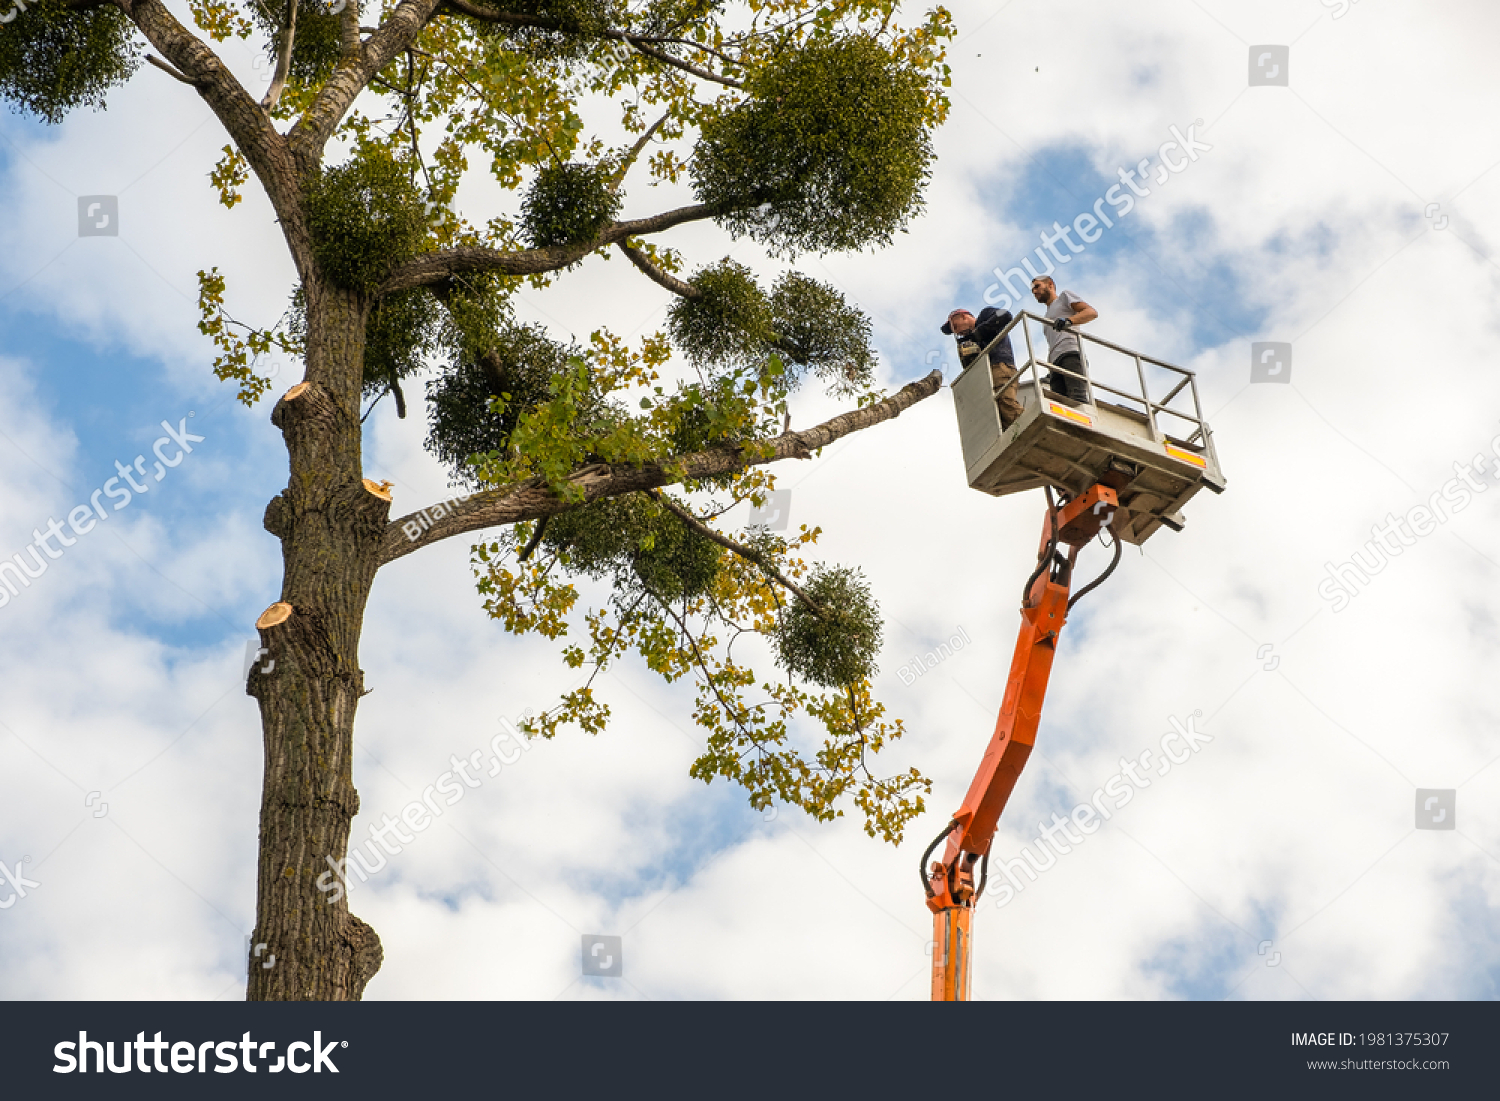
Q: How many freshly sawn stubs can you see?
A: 3